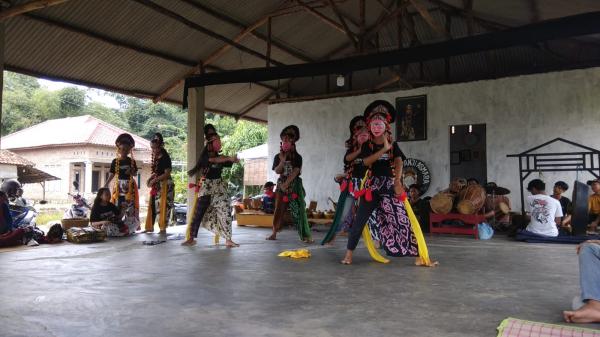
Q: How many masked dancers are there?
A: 4